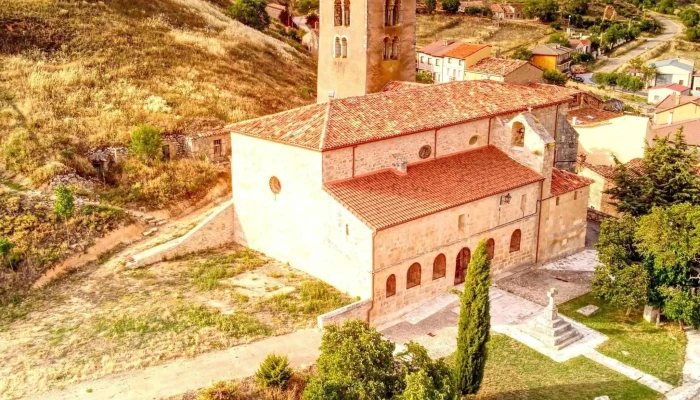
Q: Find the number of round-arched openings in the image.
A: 15